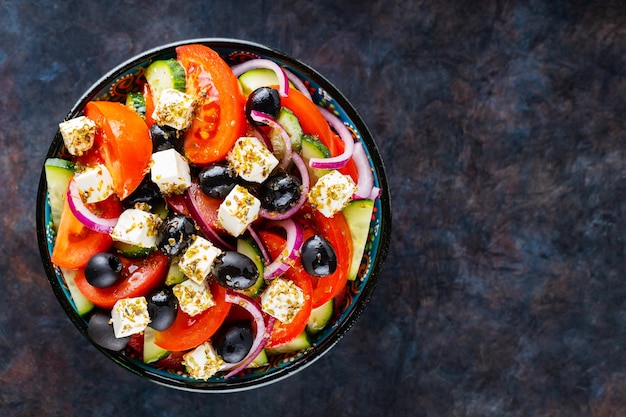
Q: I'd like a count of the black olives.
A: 12